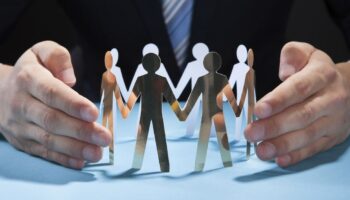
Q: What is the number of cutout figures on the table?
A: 8